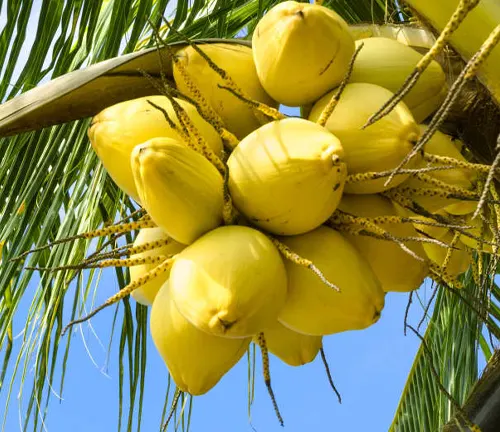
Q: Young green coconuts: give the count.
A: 0